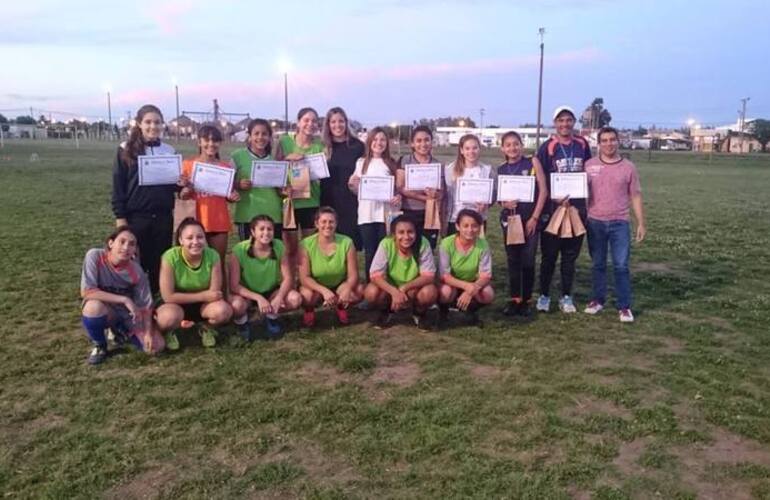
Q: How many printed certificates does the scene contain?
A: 9